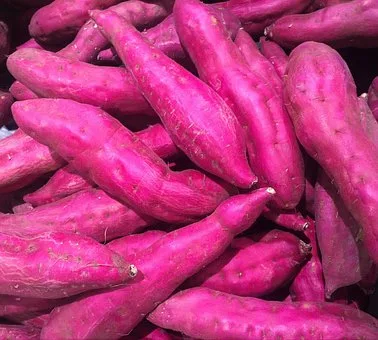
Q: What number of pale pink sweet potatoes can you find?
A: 0